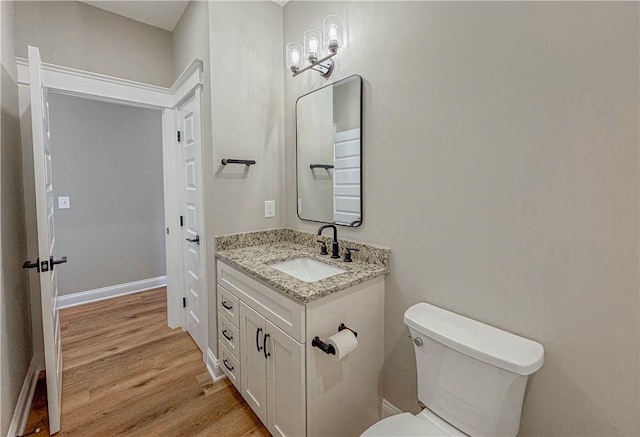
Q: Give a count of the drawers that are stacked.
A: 3